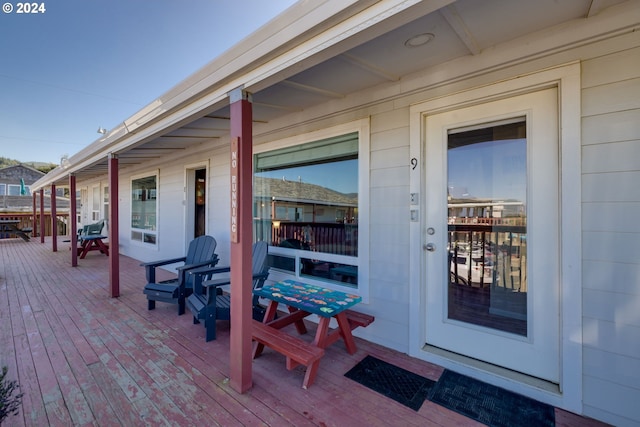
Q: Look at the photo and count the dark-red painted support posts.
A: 6